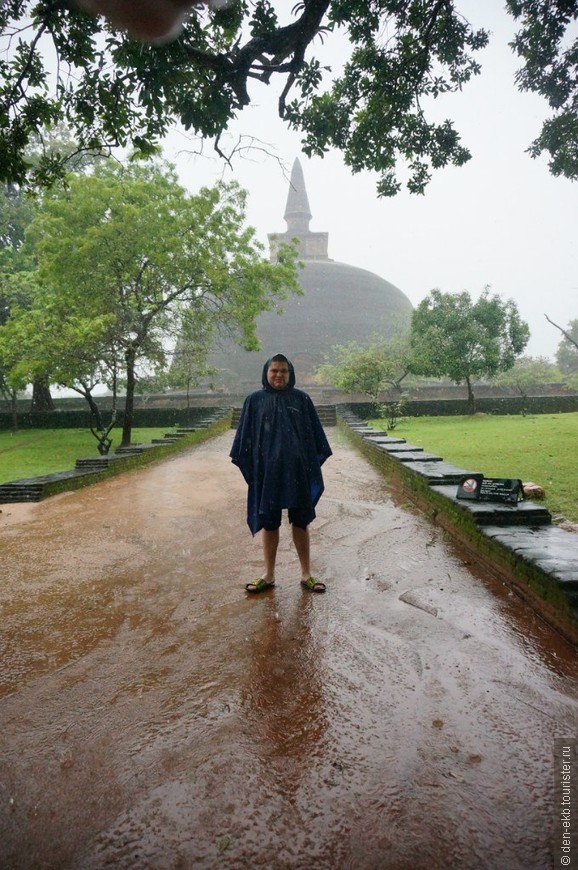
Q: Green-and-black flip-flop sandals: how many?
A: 2